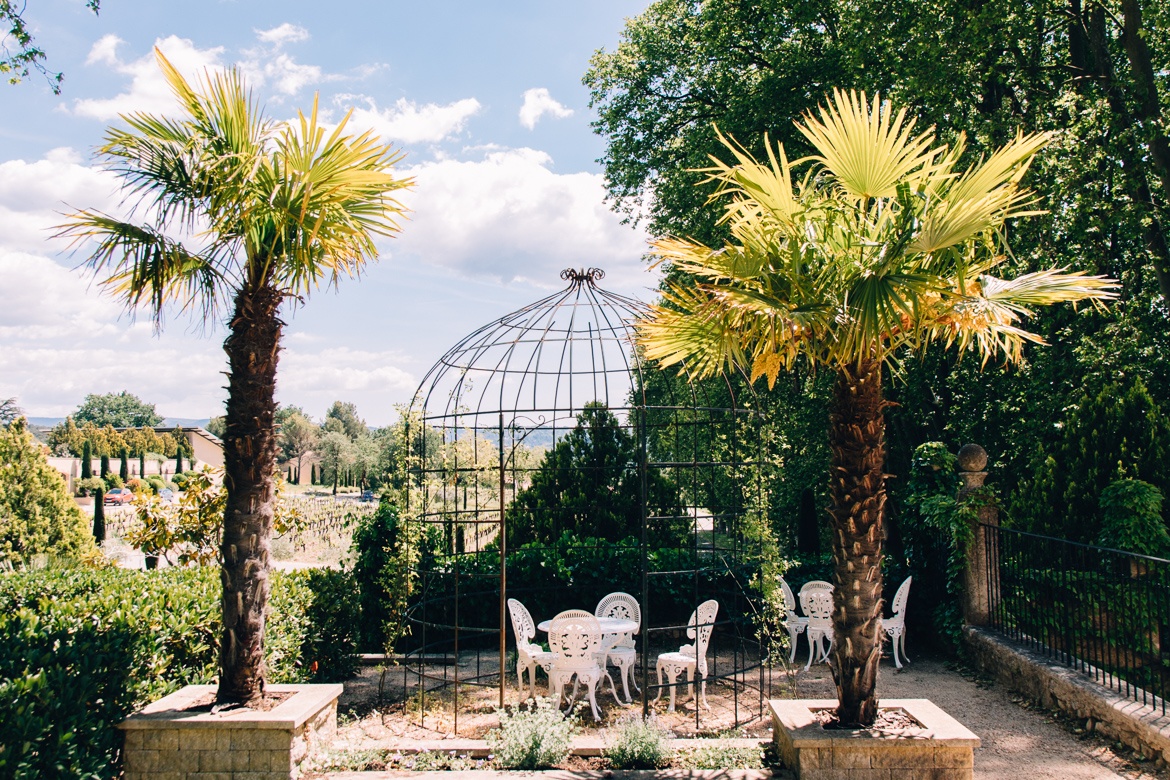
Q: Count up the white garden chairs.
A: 7